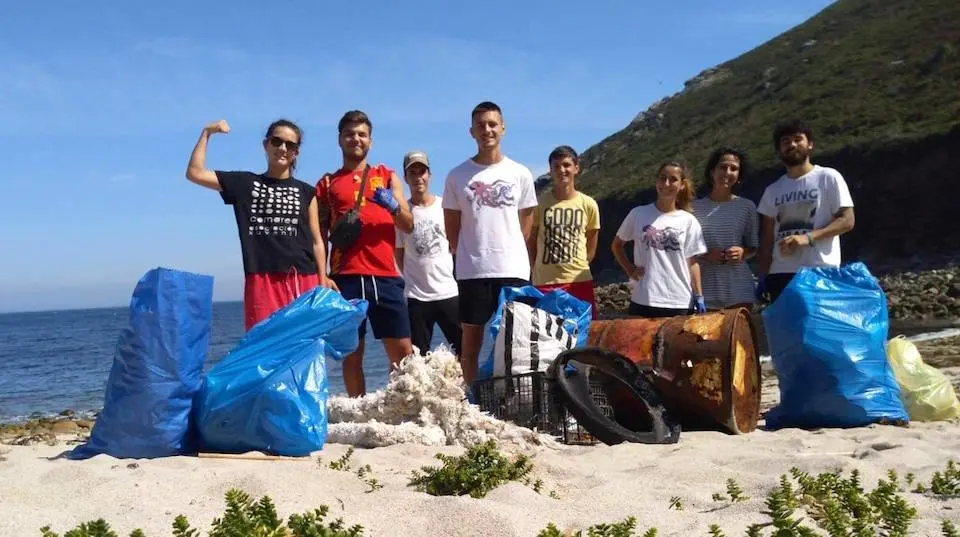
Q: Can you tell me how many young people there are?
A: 8